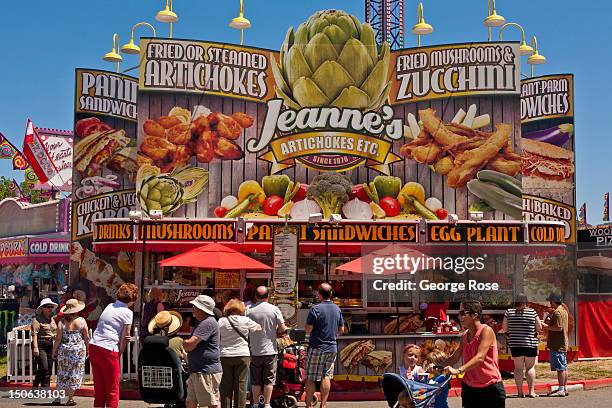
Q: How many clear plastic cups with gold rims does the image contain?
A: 0